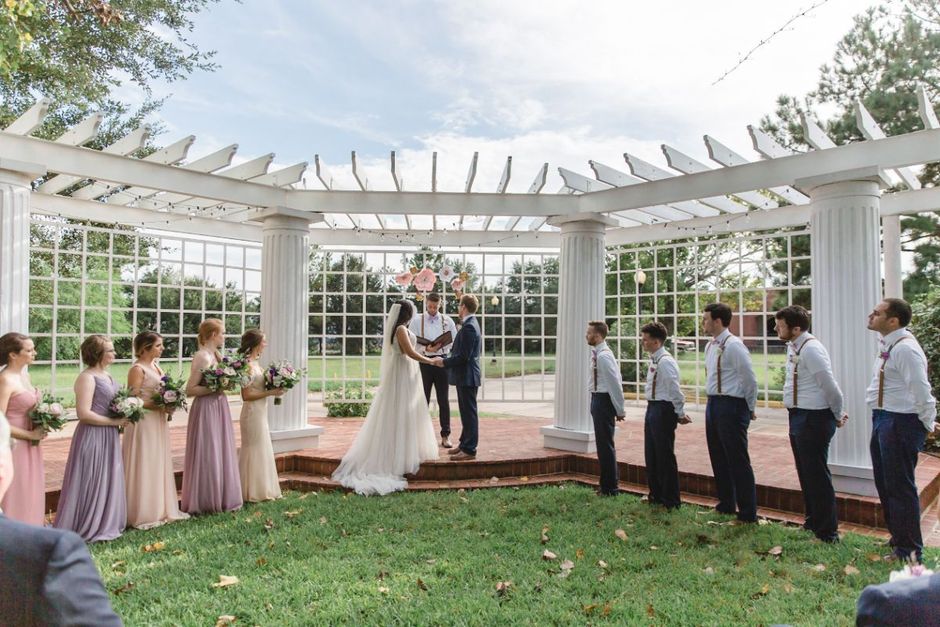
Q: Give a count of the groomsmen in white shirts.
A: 5